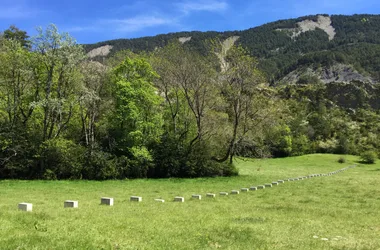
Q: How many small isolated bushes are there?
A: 2